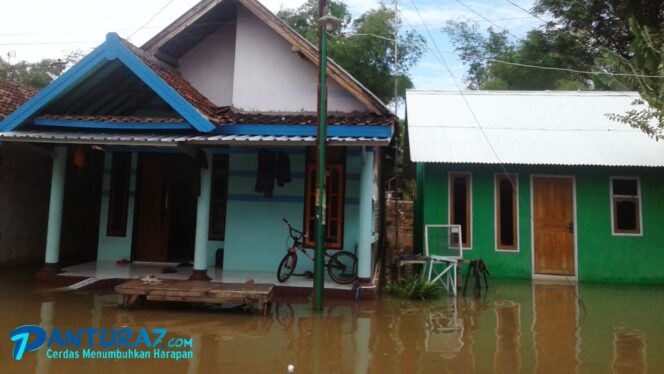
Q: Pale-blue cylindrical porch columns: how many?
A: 3